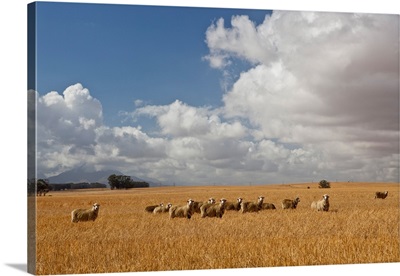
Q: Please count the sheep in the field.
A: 12